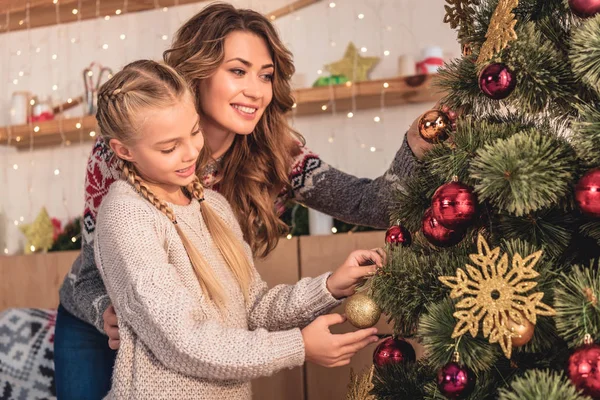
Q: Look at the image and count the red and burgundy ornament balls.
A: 9